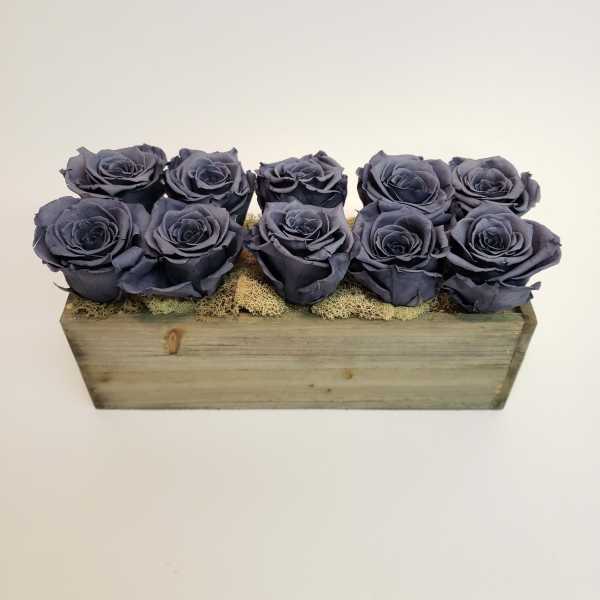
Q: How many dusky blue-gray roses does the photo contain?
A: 10